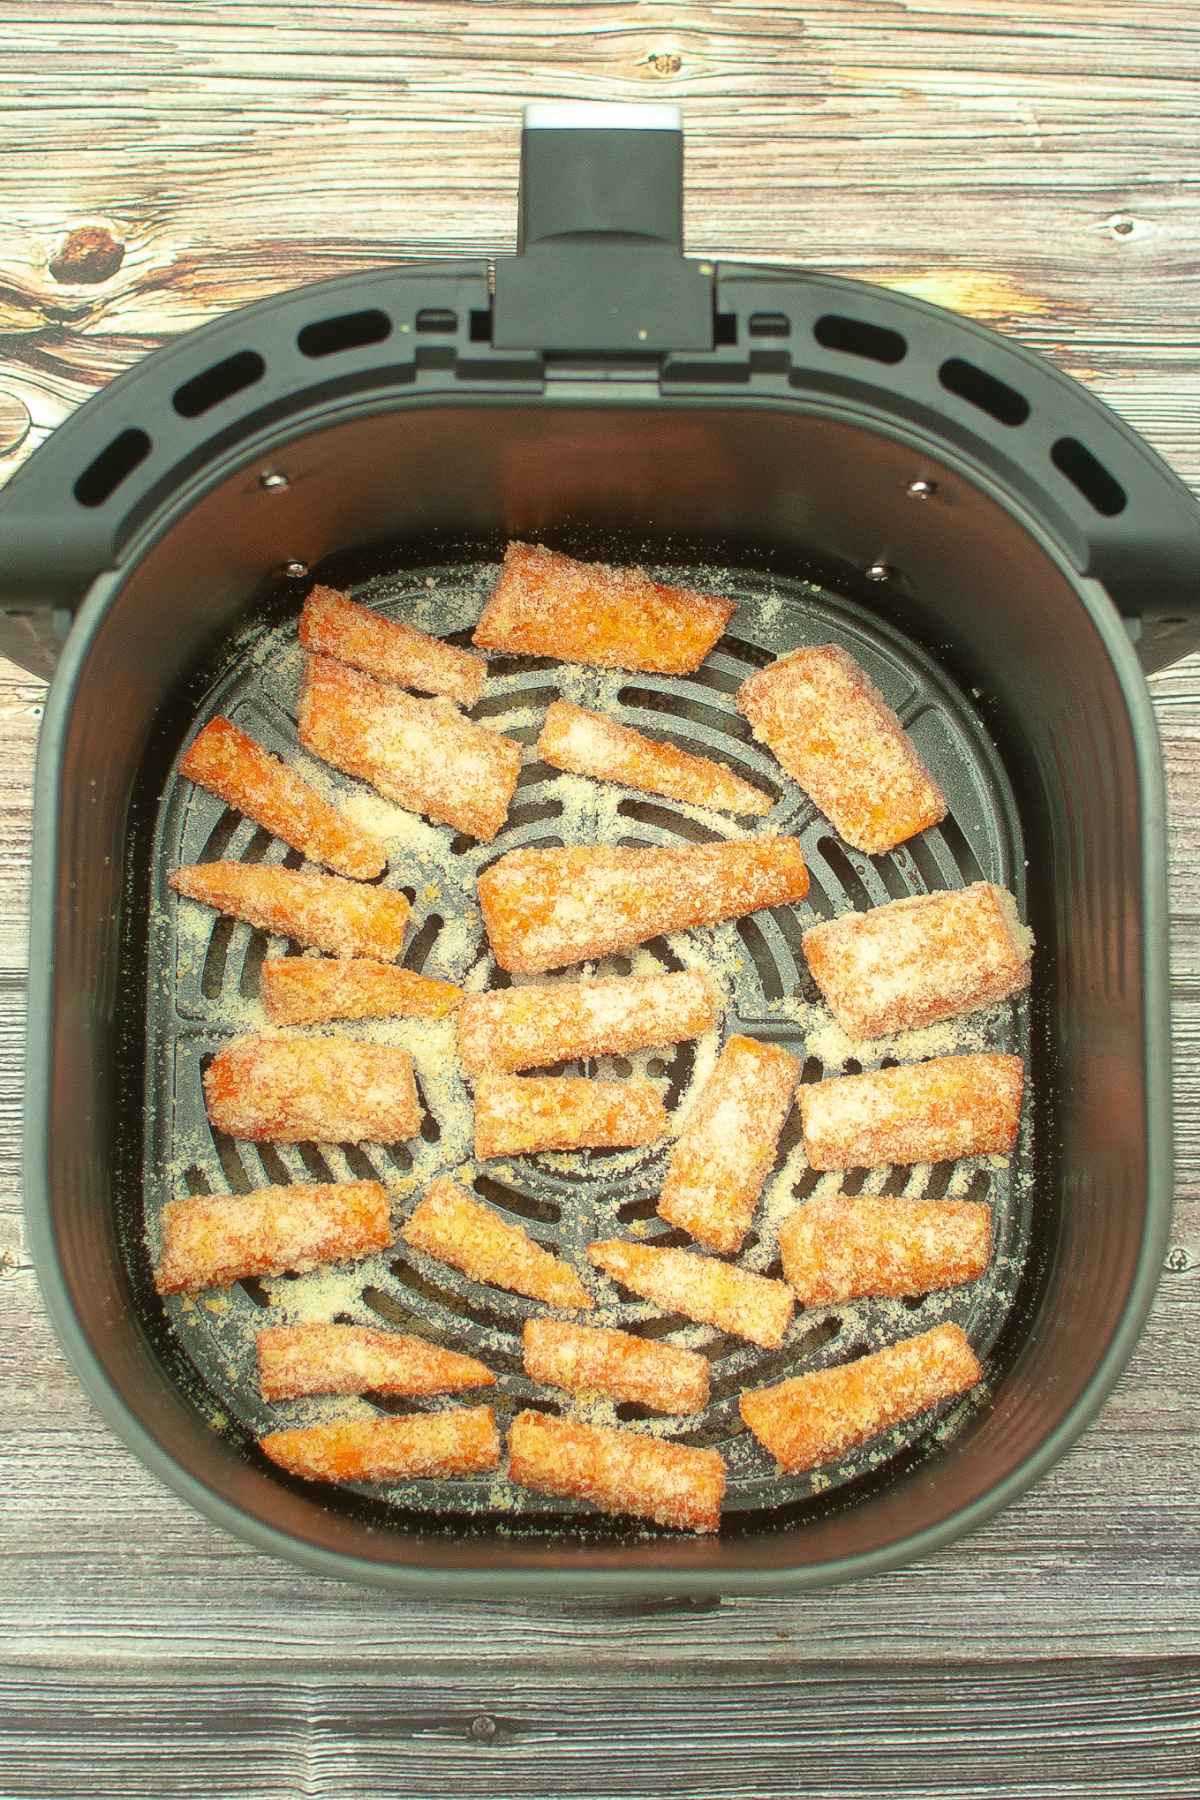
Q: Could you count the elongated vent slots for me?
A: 6